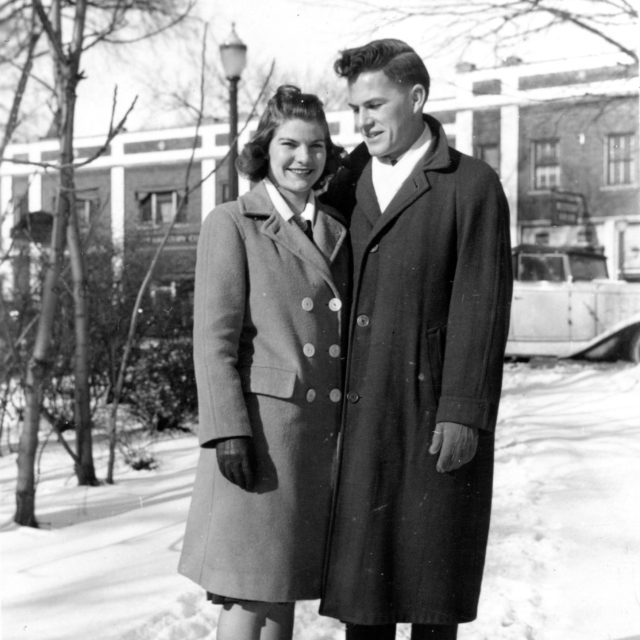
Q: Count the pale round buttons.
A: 6